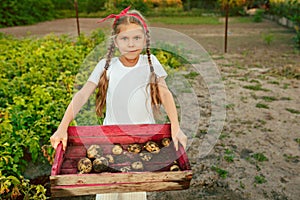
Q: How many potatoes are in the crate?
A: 12